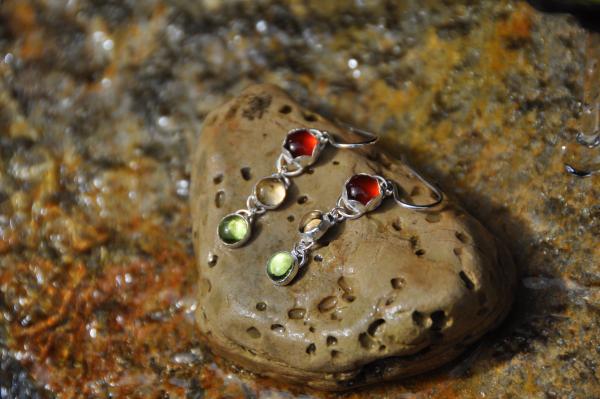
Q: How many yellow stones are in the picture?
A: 2